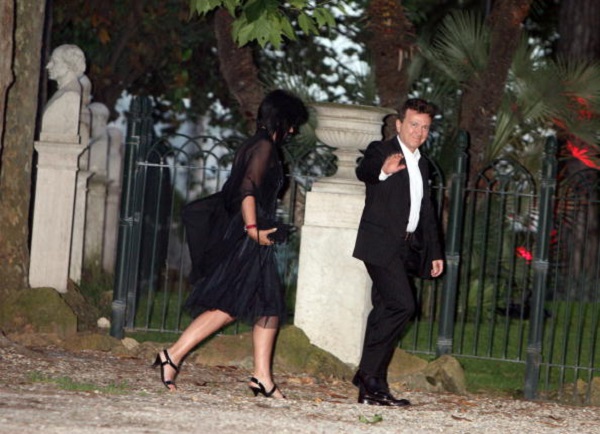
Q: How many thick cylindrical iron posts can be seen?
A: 3